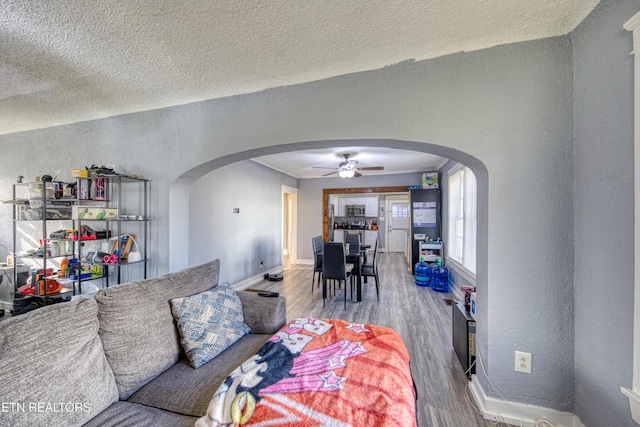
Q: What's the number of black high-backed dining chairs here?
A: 4